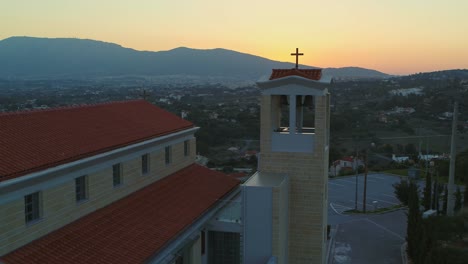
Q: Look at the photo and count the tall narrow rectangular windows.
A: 6